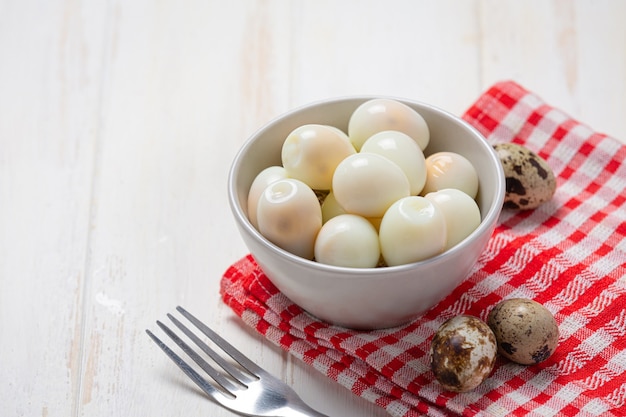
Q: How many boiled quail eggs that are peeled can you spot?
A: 11